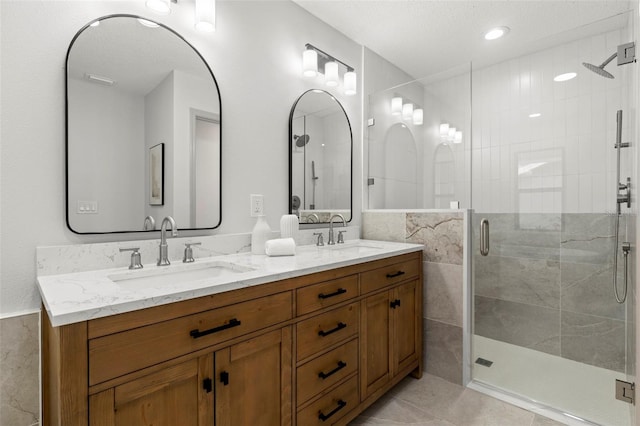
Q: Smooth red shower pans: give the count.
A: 0